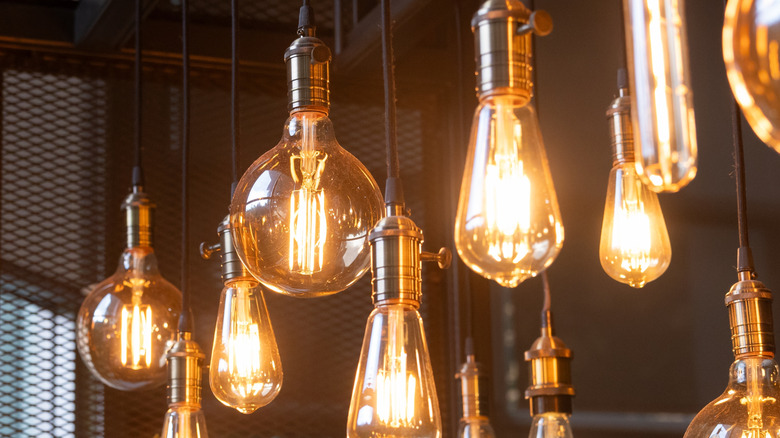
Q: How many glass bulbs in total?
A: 12